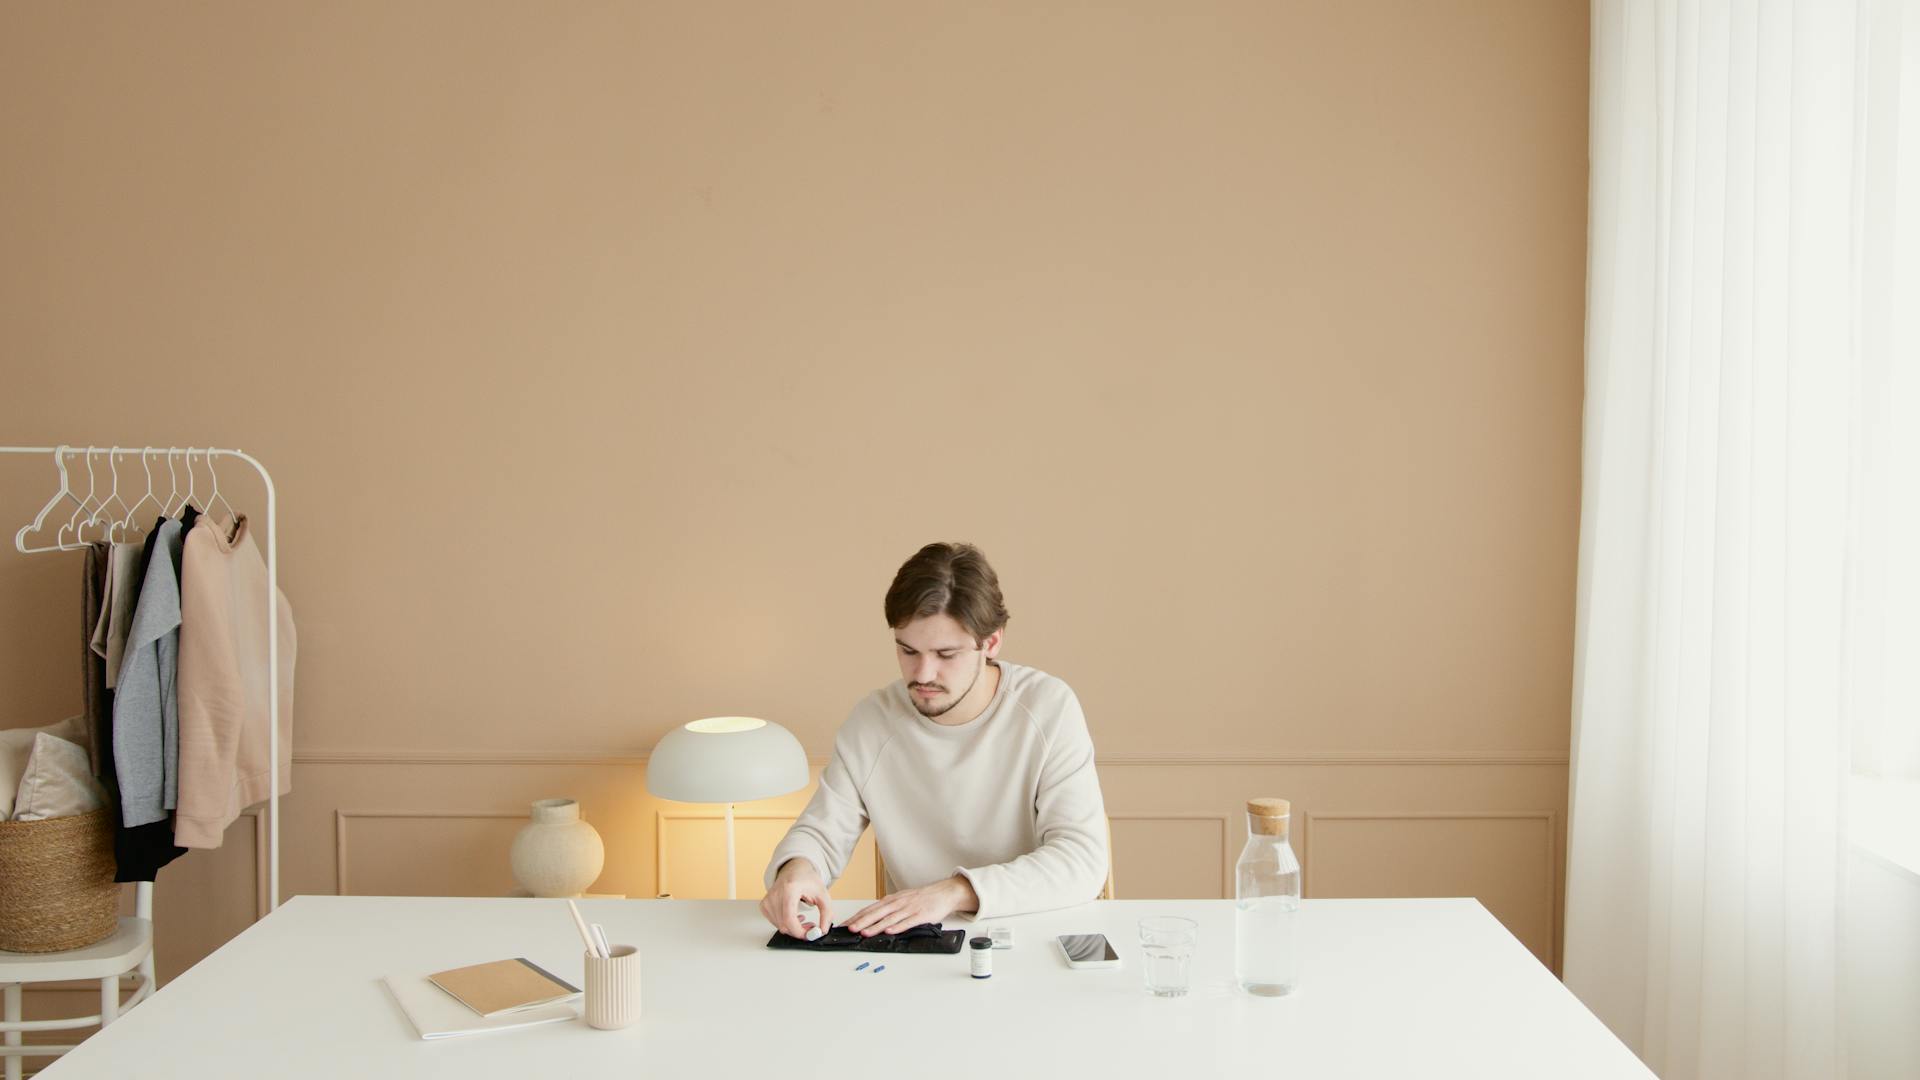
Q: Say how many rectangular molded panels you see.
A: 5